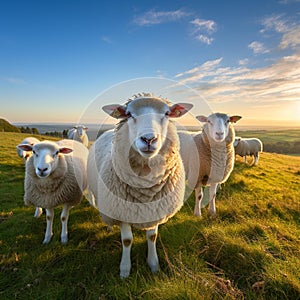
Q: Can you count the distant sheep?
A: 3